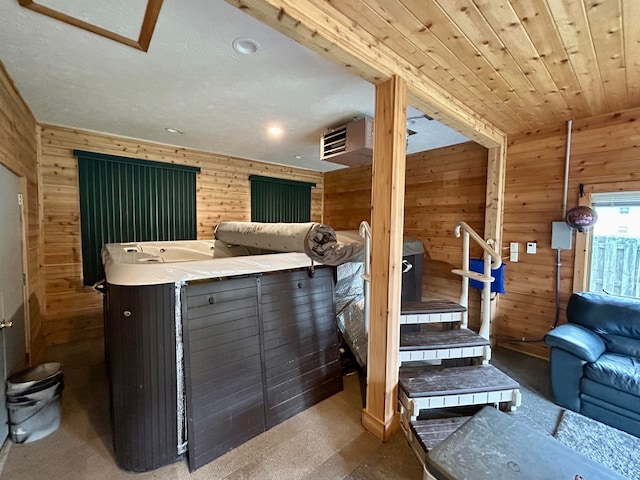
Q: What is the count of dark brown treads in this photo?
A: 4